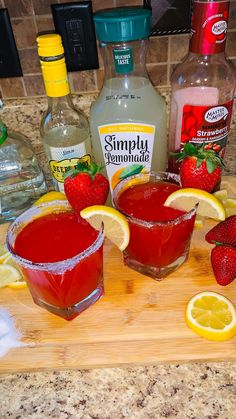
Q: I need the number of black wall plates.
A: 2